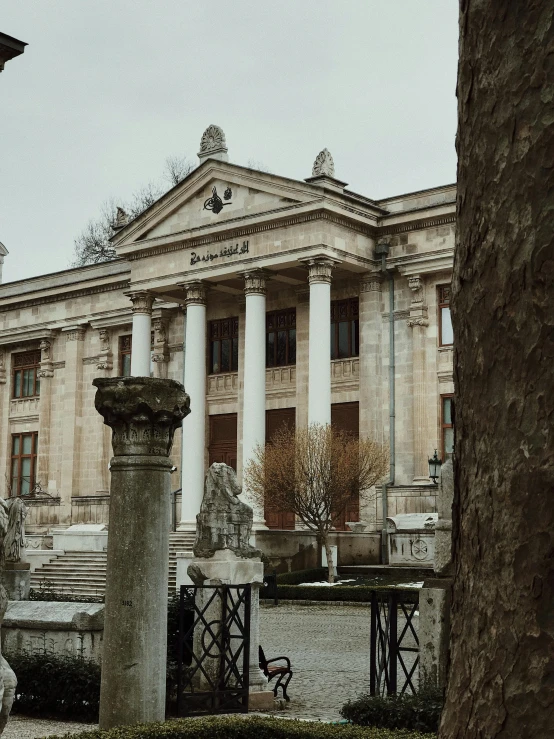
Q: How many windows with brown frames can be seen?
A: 8